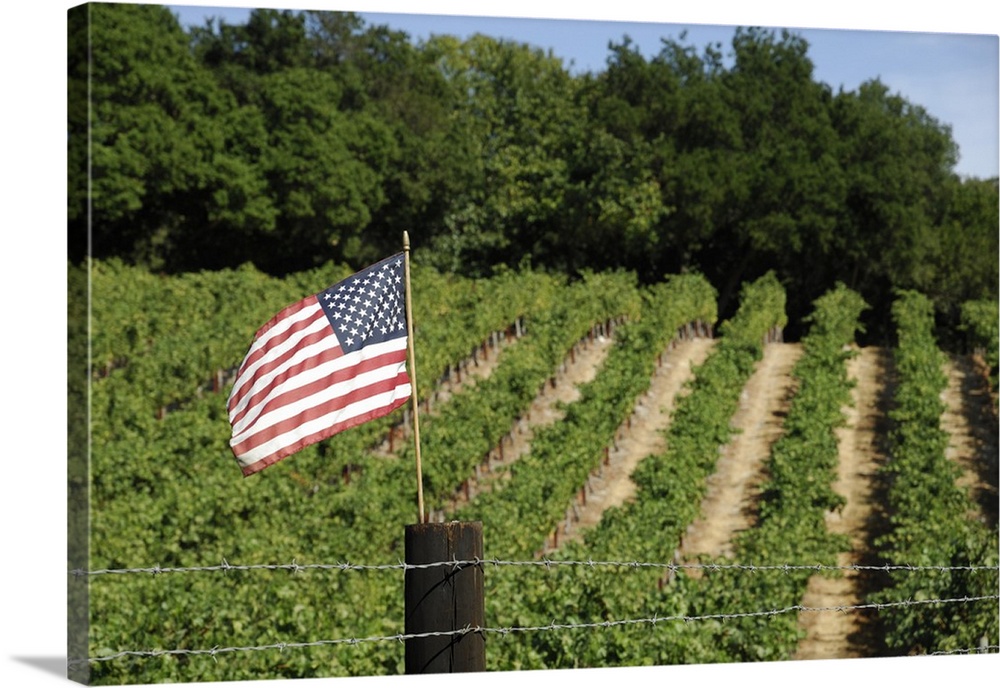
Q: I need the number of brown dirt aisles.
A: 6